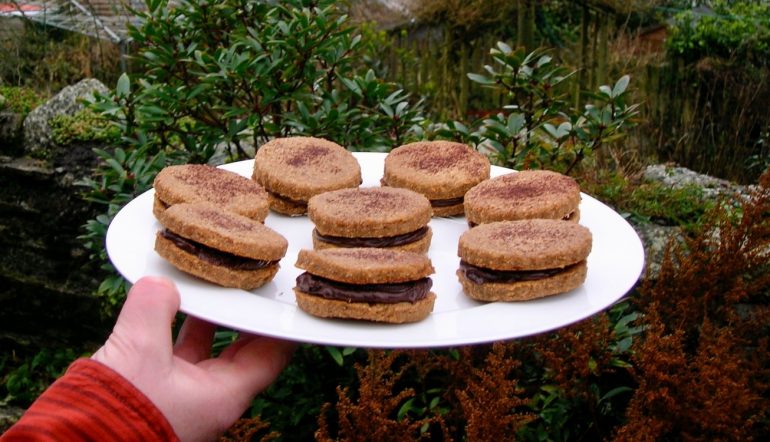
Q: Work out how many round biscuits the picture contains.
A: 8